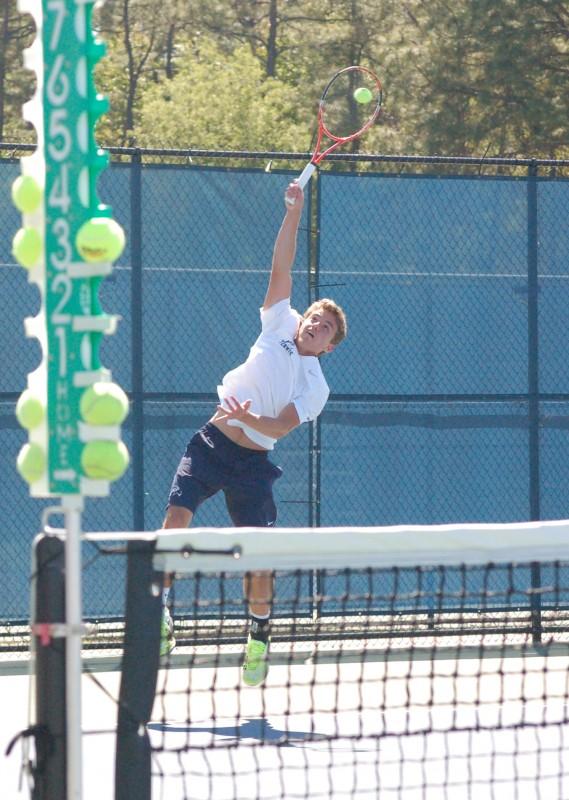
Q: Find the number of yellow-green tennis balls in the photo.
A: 8